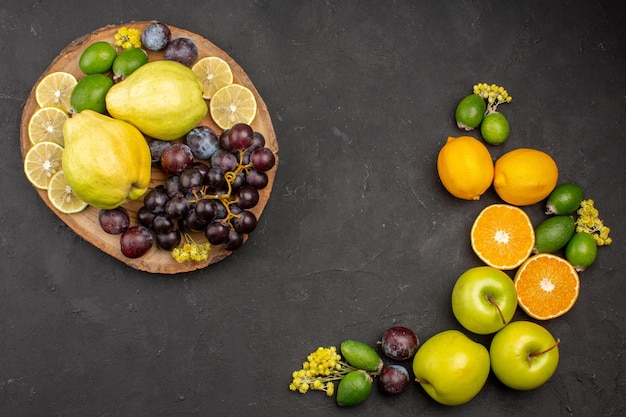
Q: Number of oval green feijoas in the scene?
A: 10